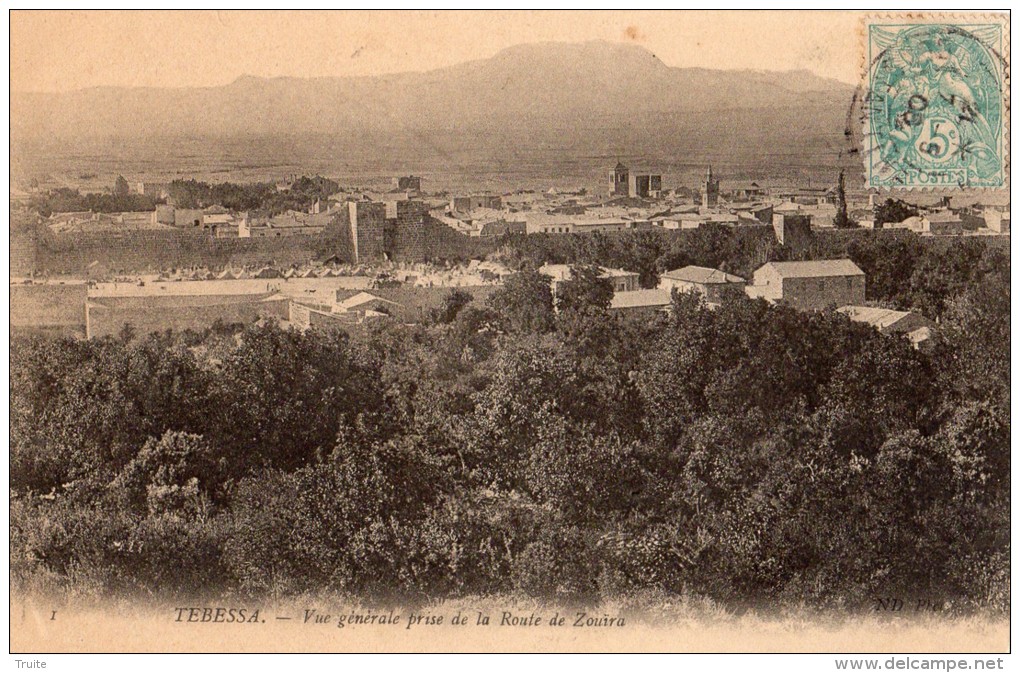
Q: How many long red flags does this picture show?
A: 0